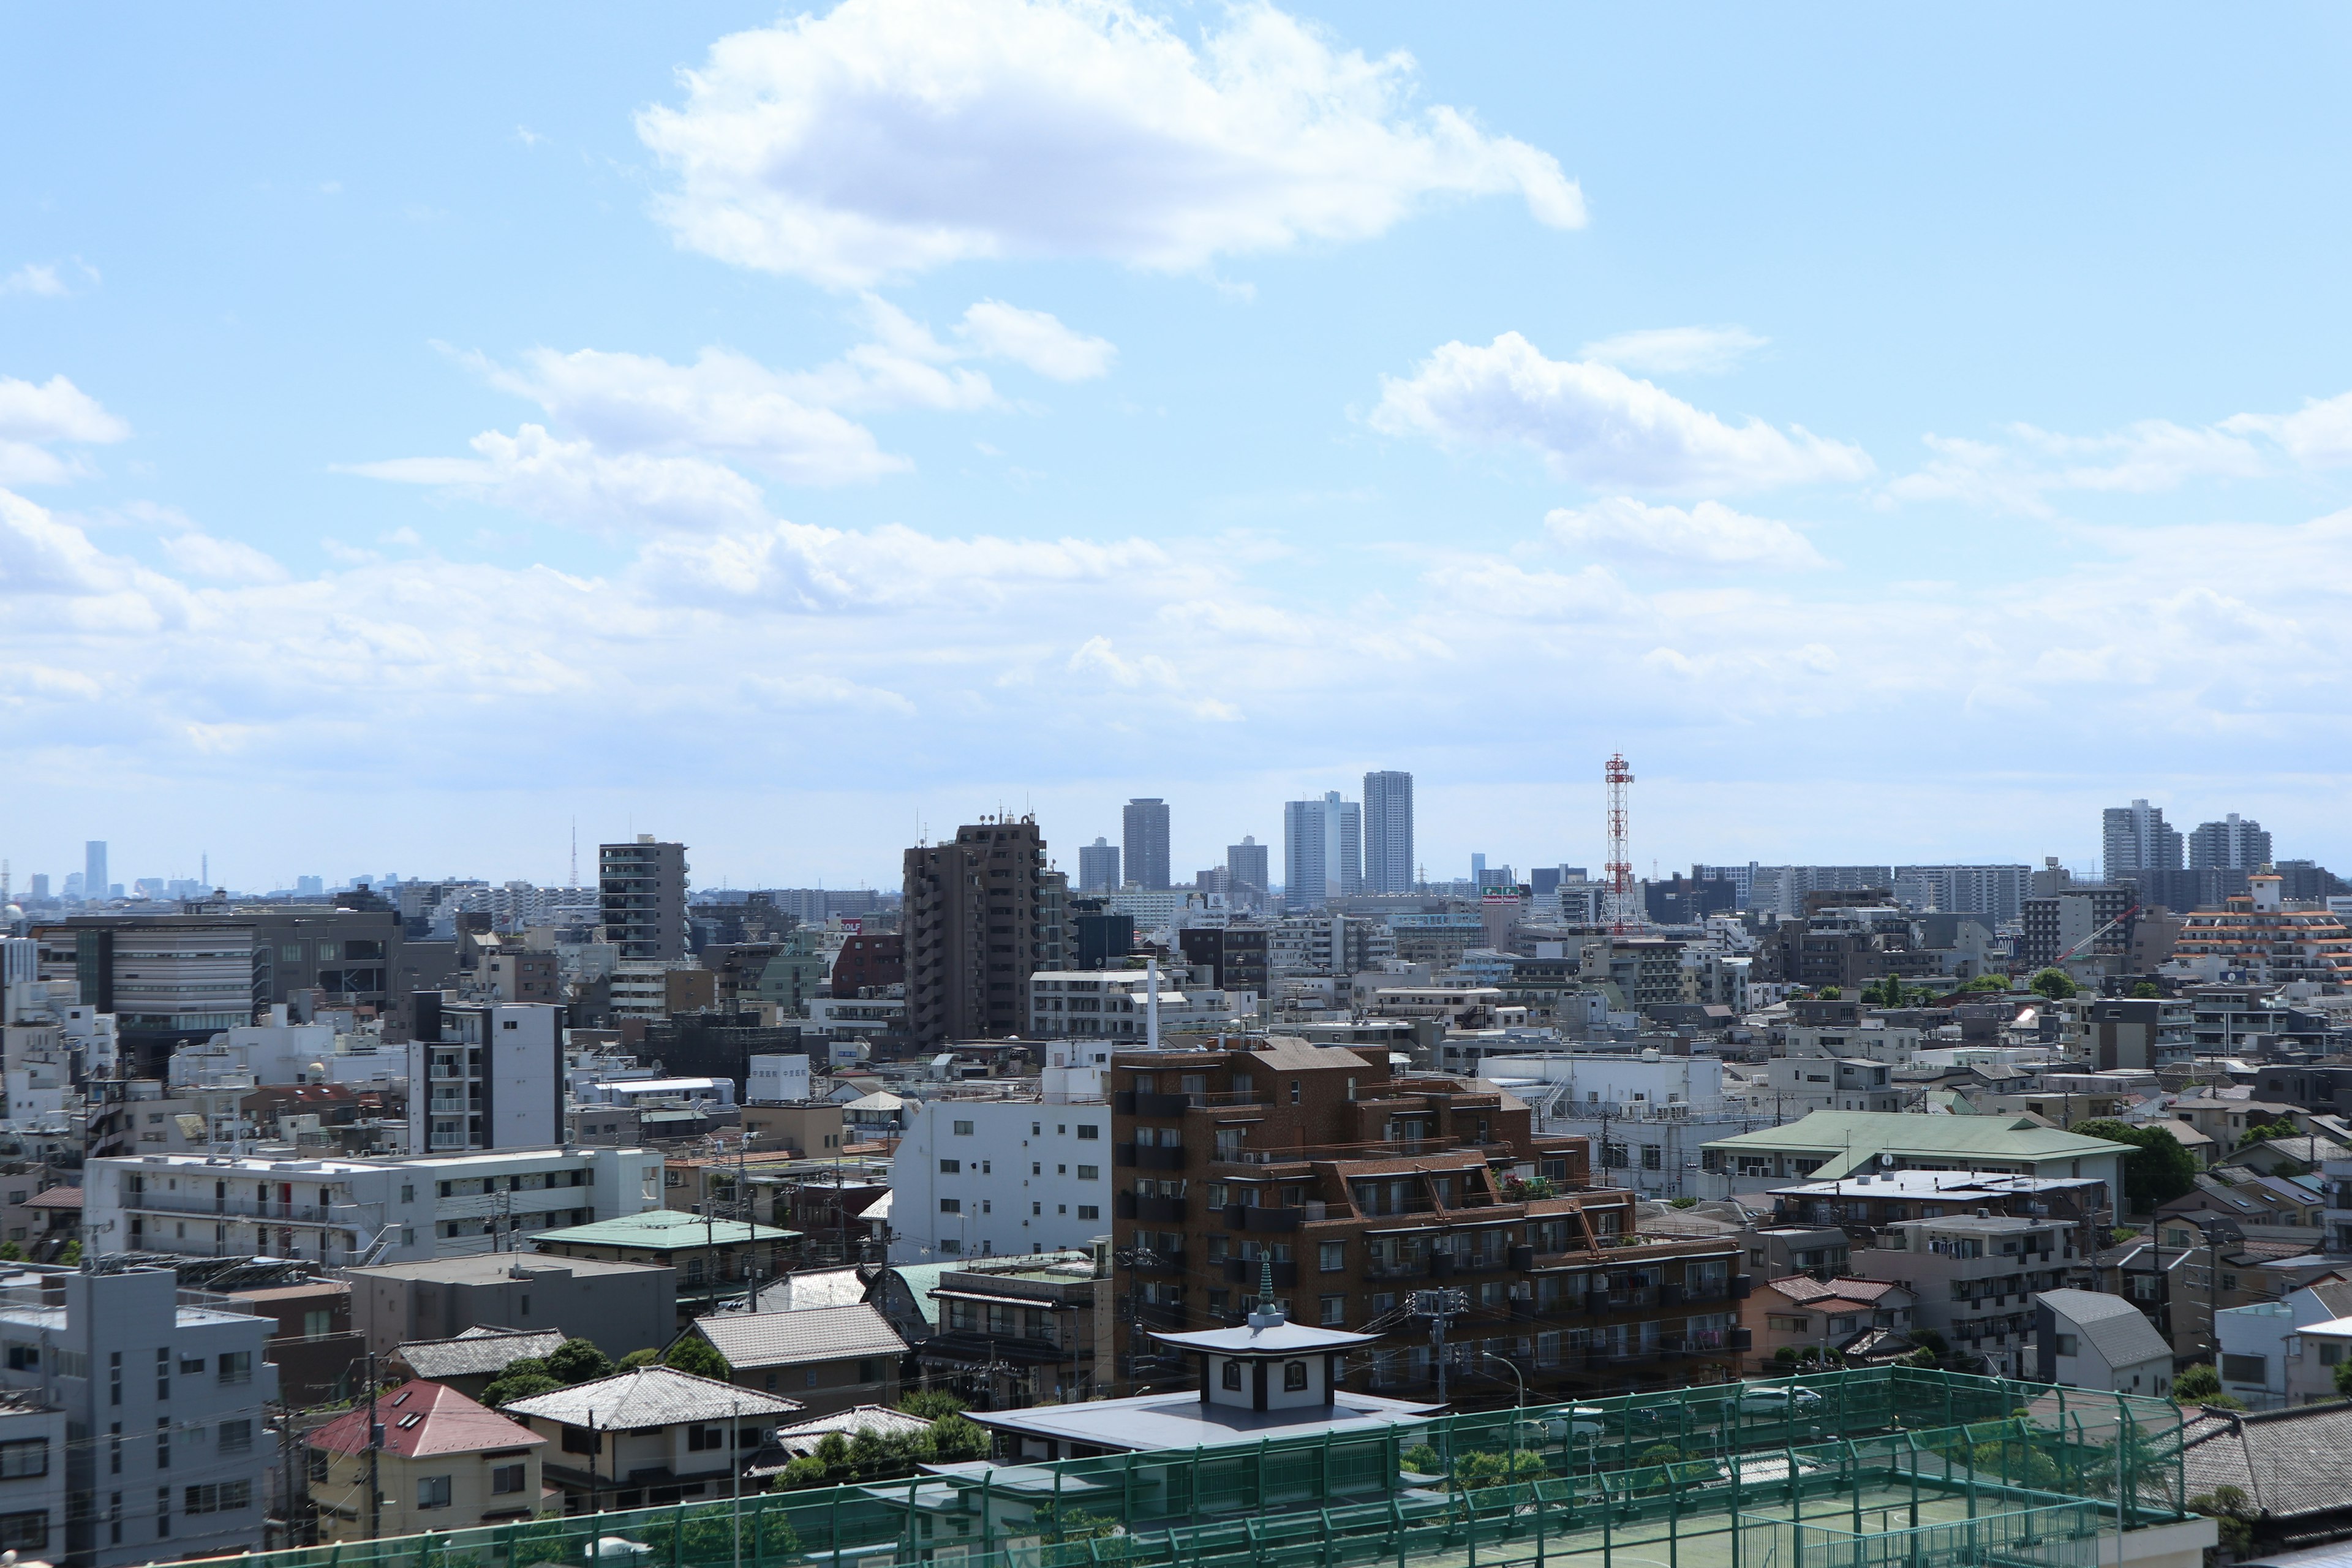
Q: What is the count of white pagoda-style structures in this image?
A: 1